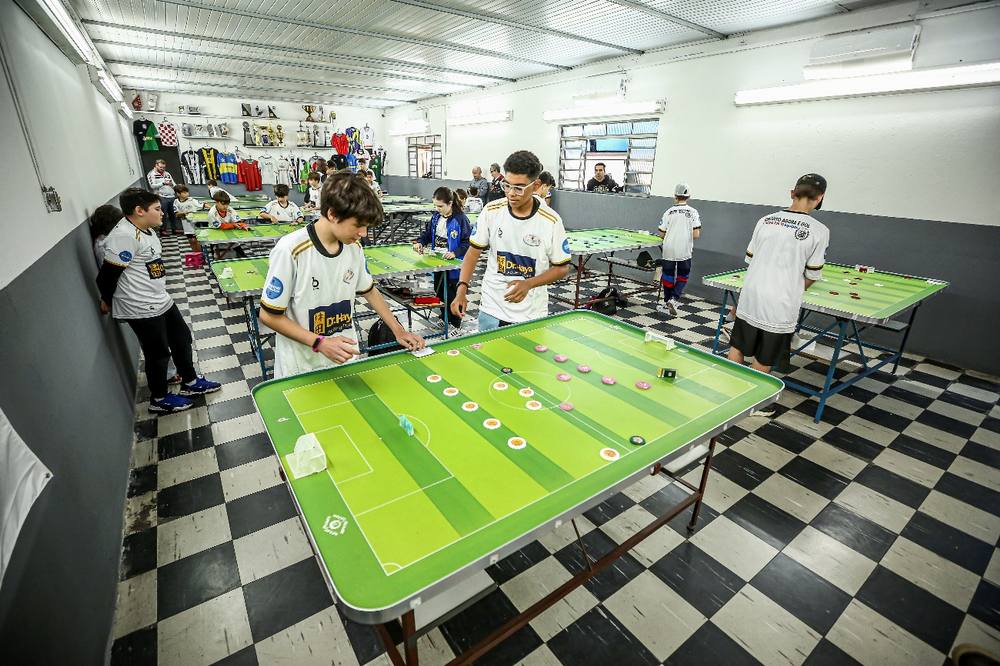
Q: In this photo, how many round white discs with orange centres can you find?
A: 10